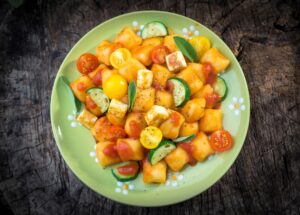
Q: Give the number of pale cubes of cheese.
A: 5